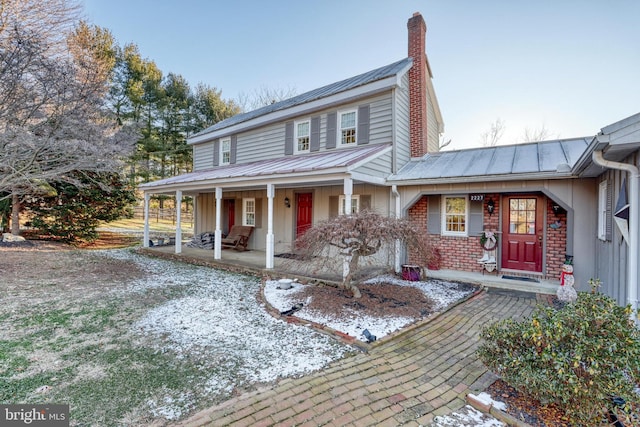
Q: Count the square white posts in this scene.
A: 5